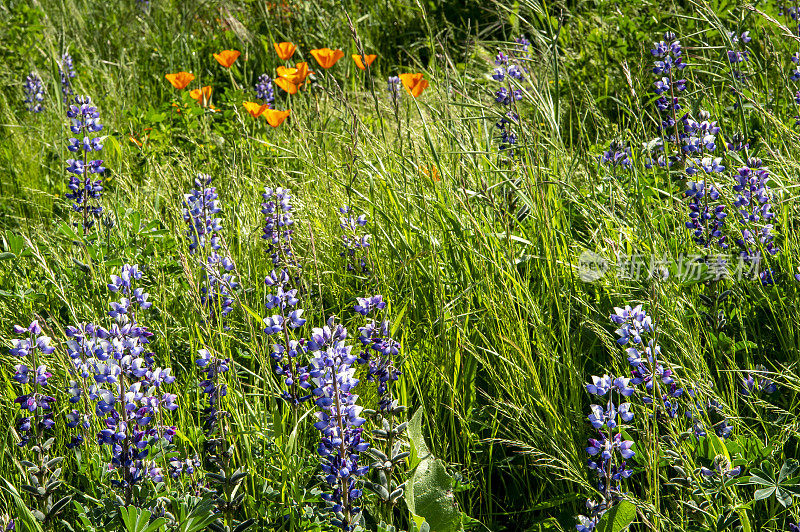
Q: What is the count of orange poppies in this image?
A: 11